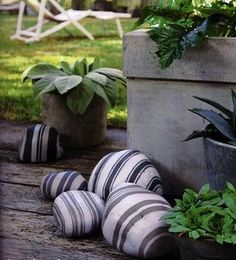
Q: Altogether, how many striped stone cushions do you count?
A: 5